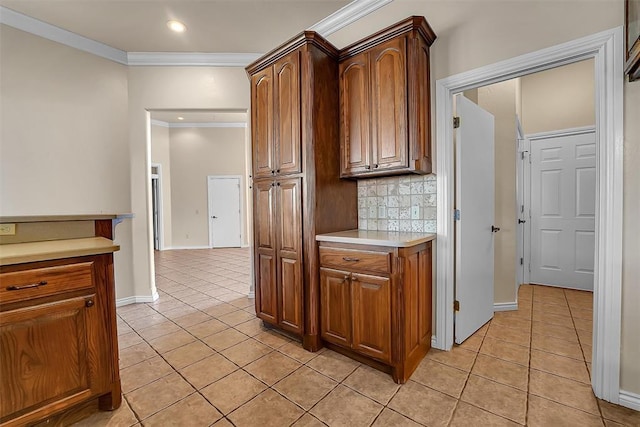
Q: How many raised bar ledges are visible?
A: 1